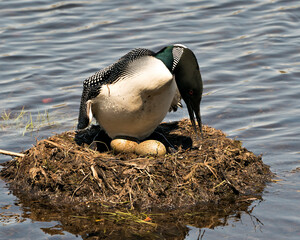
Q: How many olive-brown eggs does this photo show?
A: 2